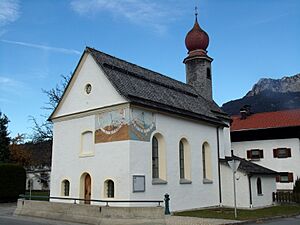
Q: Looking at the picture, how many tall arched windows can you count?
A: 3